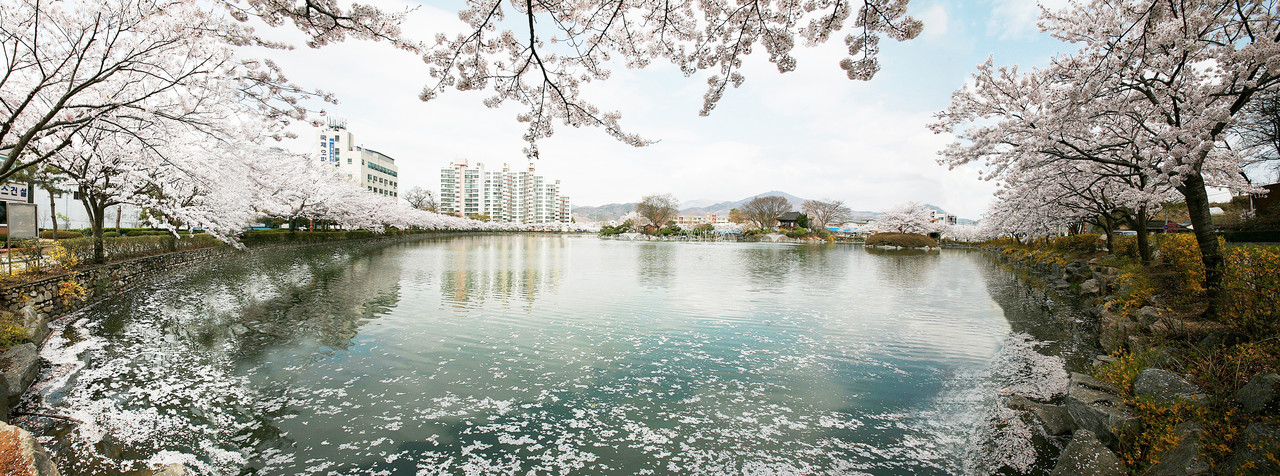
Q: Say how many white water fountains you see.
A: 3